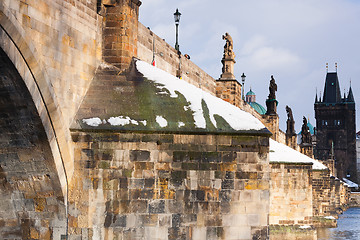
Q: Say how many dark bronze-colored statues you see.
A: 3